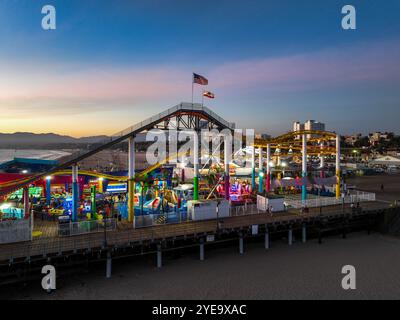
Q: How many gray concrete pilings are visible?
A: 7